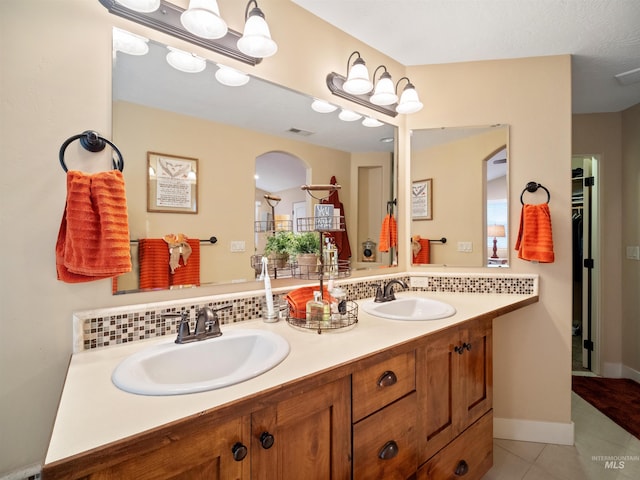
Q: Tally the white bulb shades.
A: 6